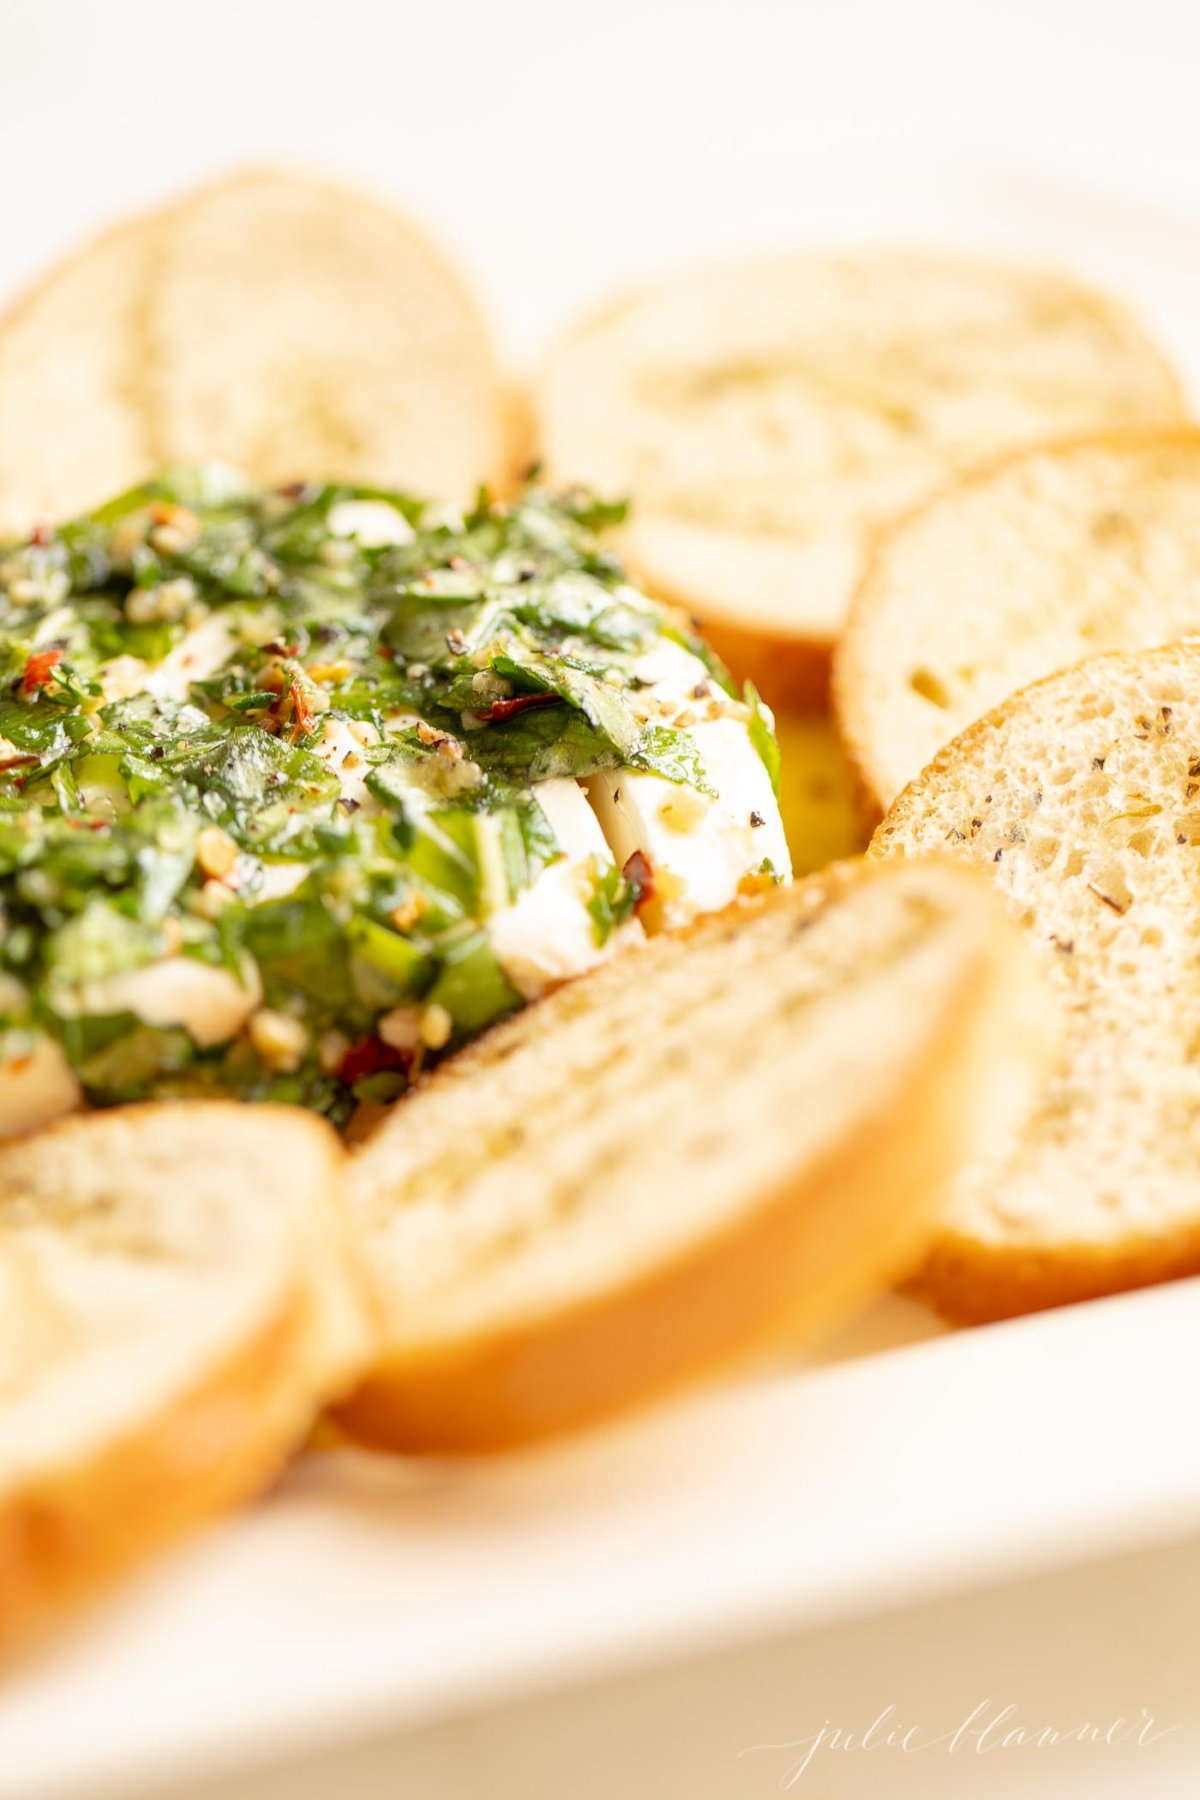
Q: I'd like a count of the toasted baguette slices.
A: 6